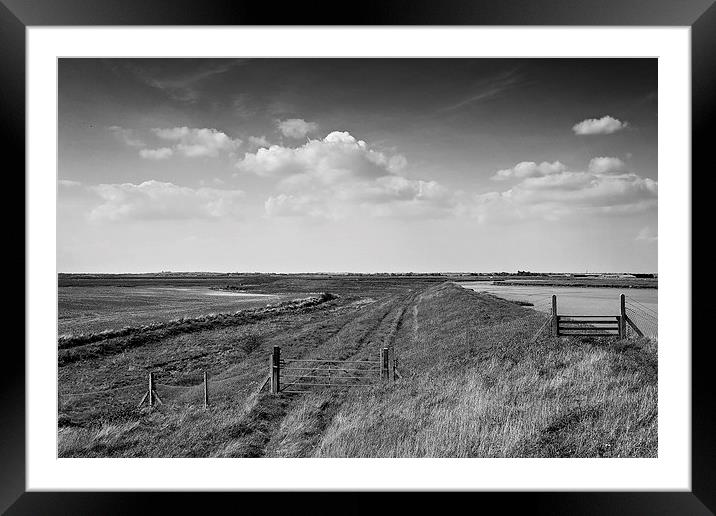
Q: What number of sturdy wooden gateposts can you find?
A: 4